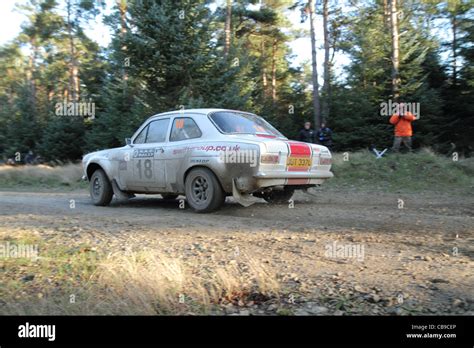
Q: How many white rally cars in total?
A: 1